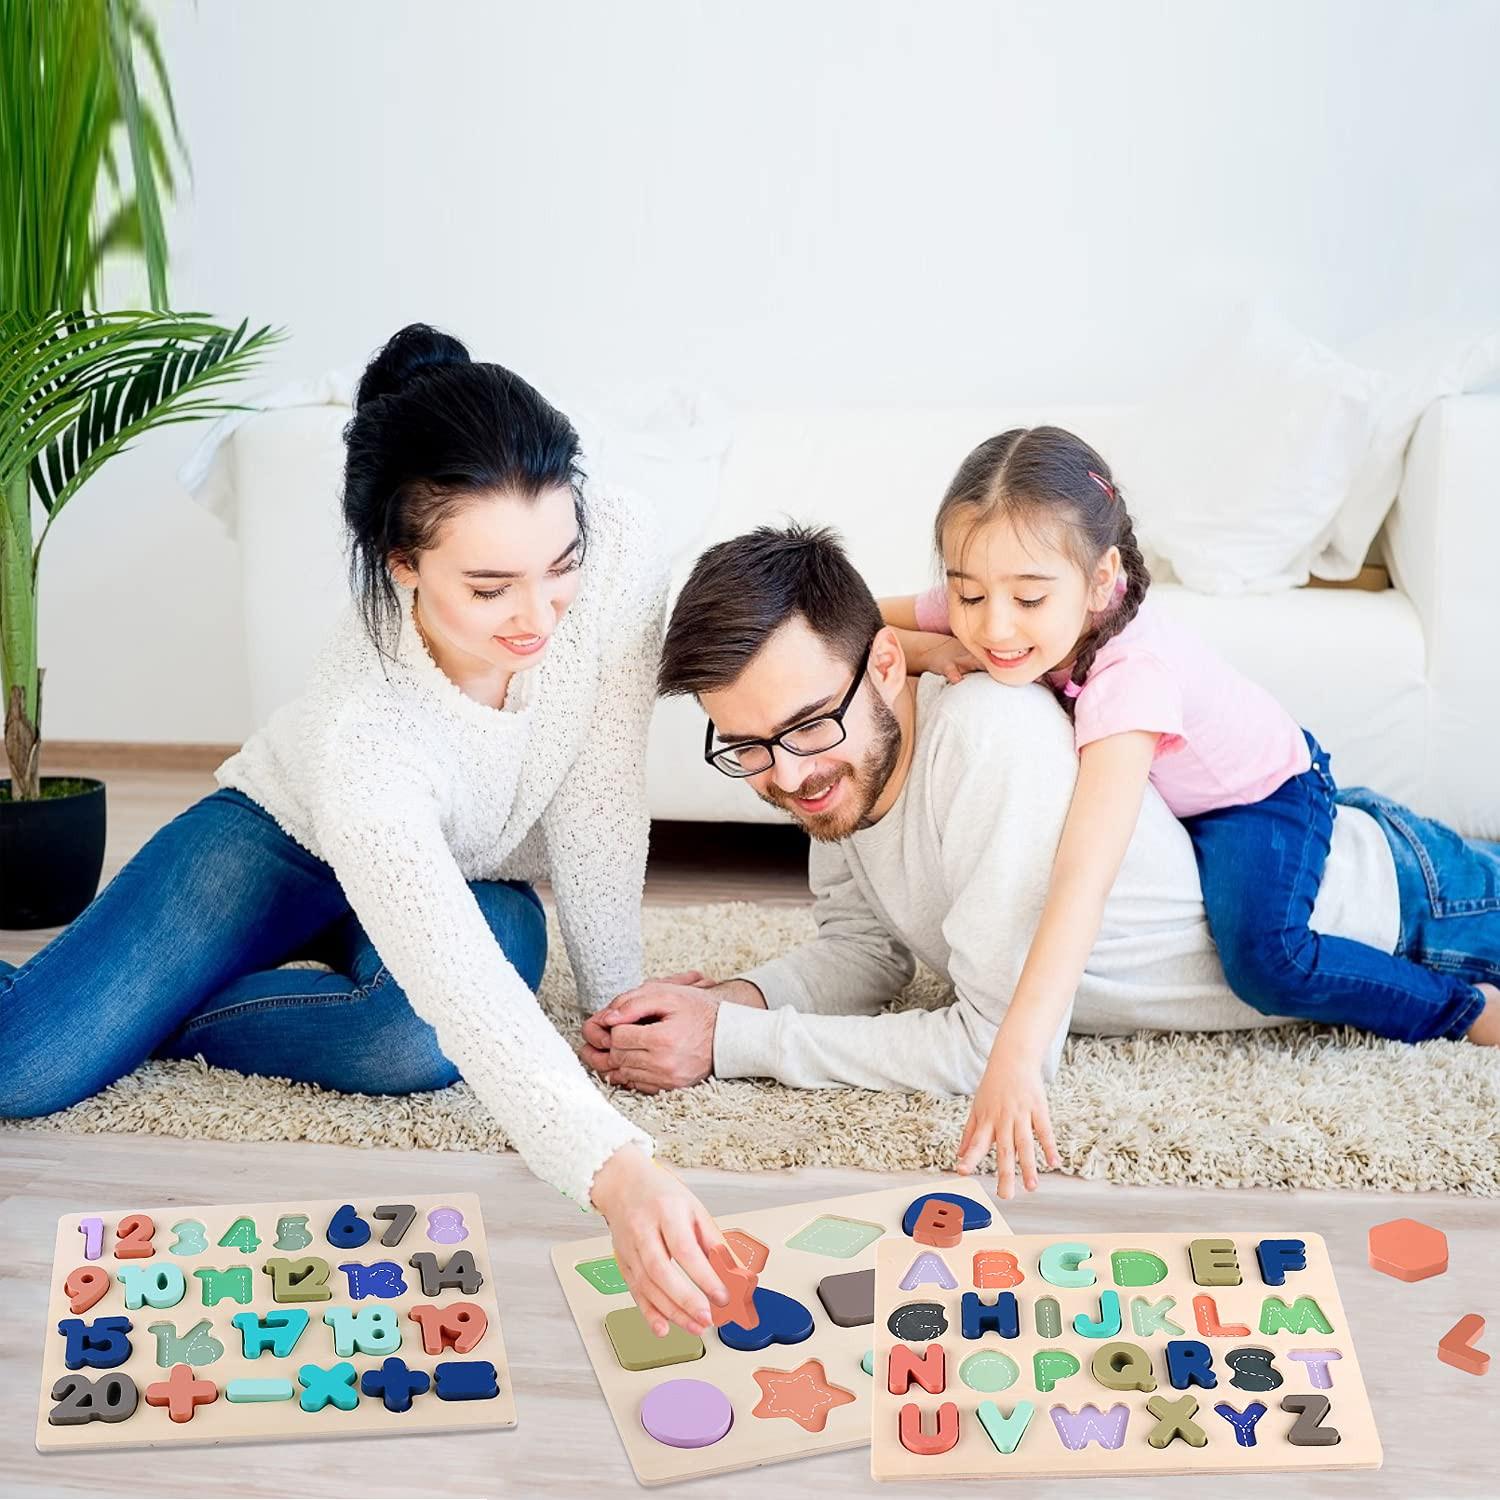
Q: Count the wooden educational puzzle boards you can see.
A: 3